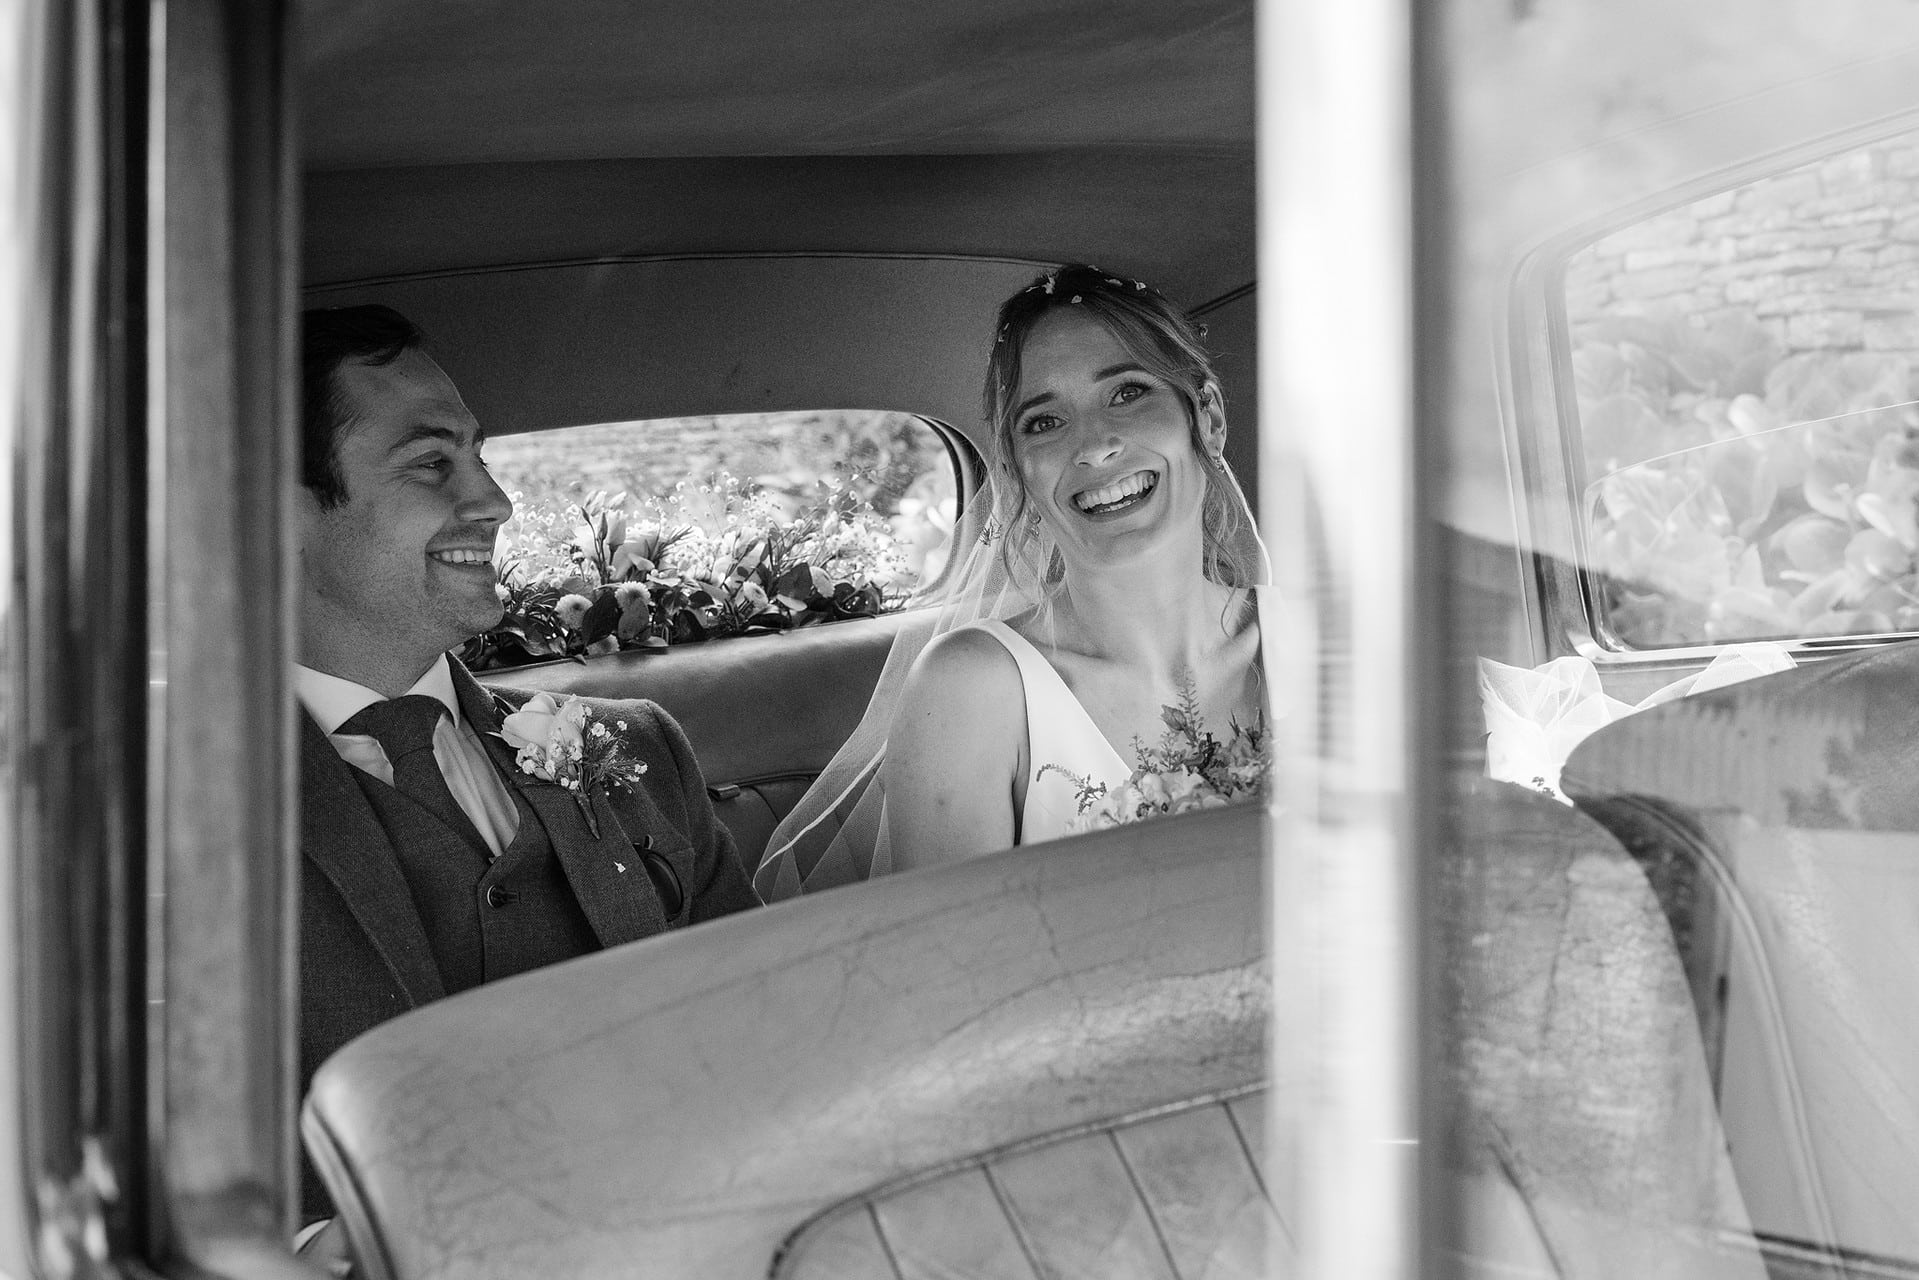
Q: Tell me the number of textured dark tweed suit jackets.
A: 1